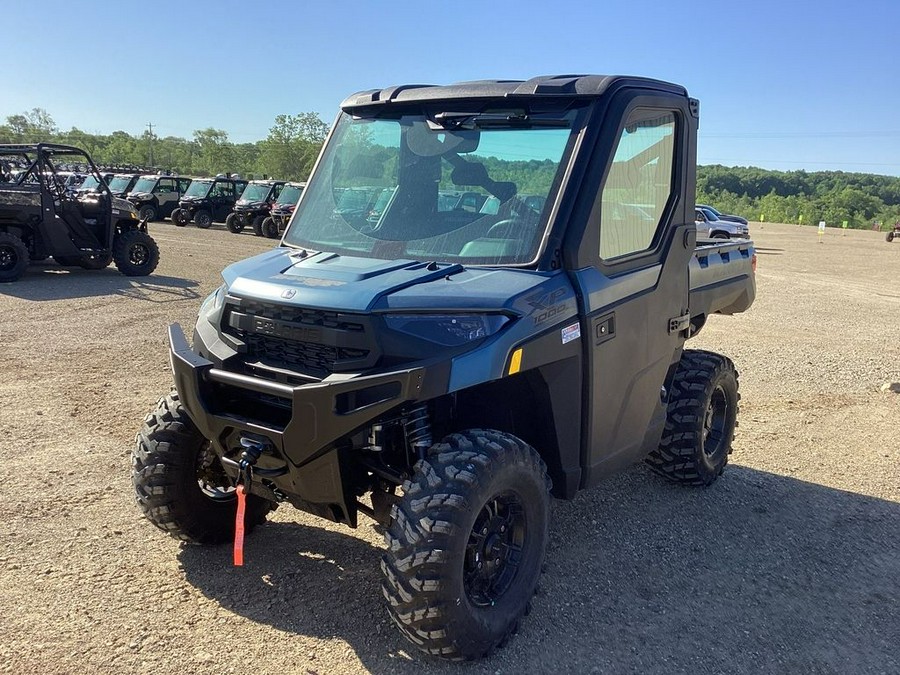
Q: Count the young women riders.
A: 0